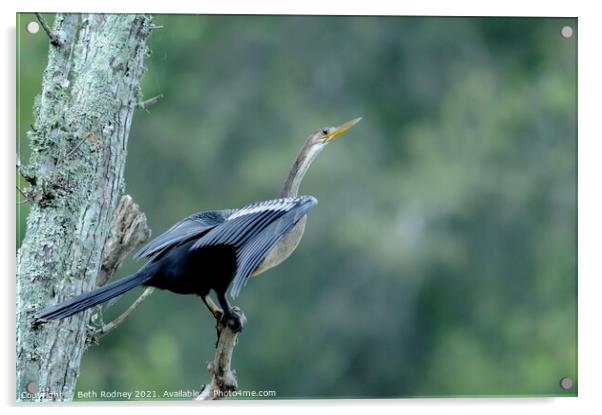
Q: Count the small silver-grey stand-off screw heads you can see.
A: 4